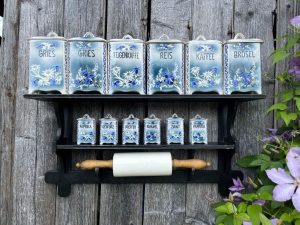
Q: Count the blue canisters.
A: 12